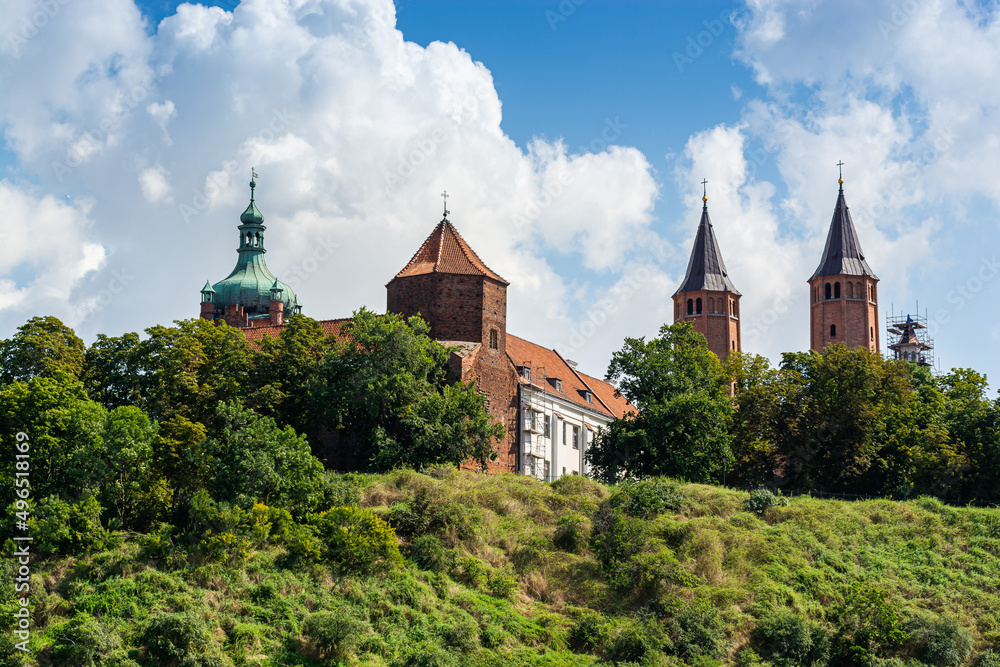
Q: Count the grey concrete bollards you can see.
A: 0